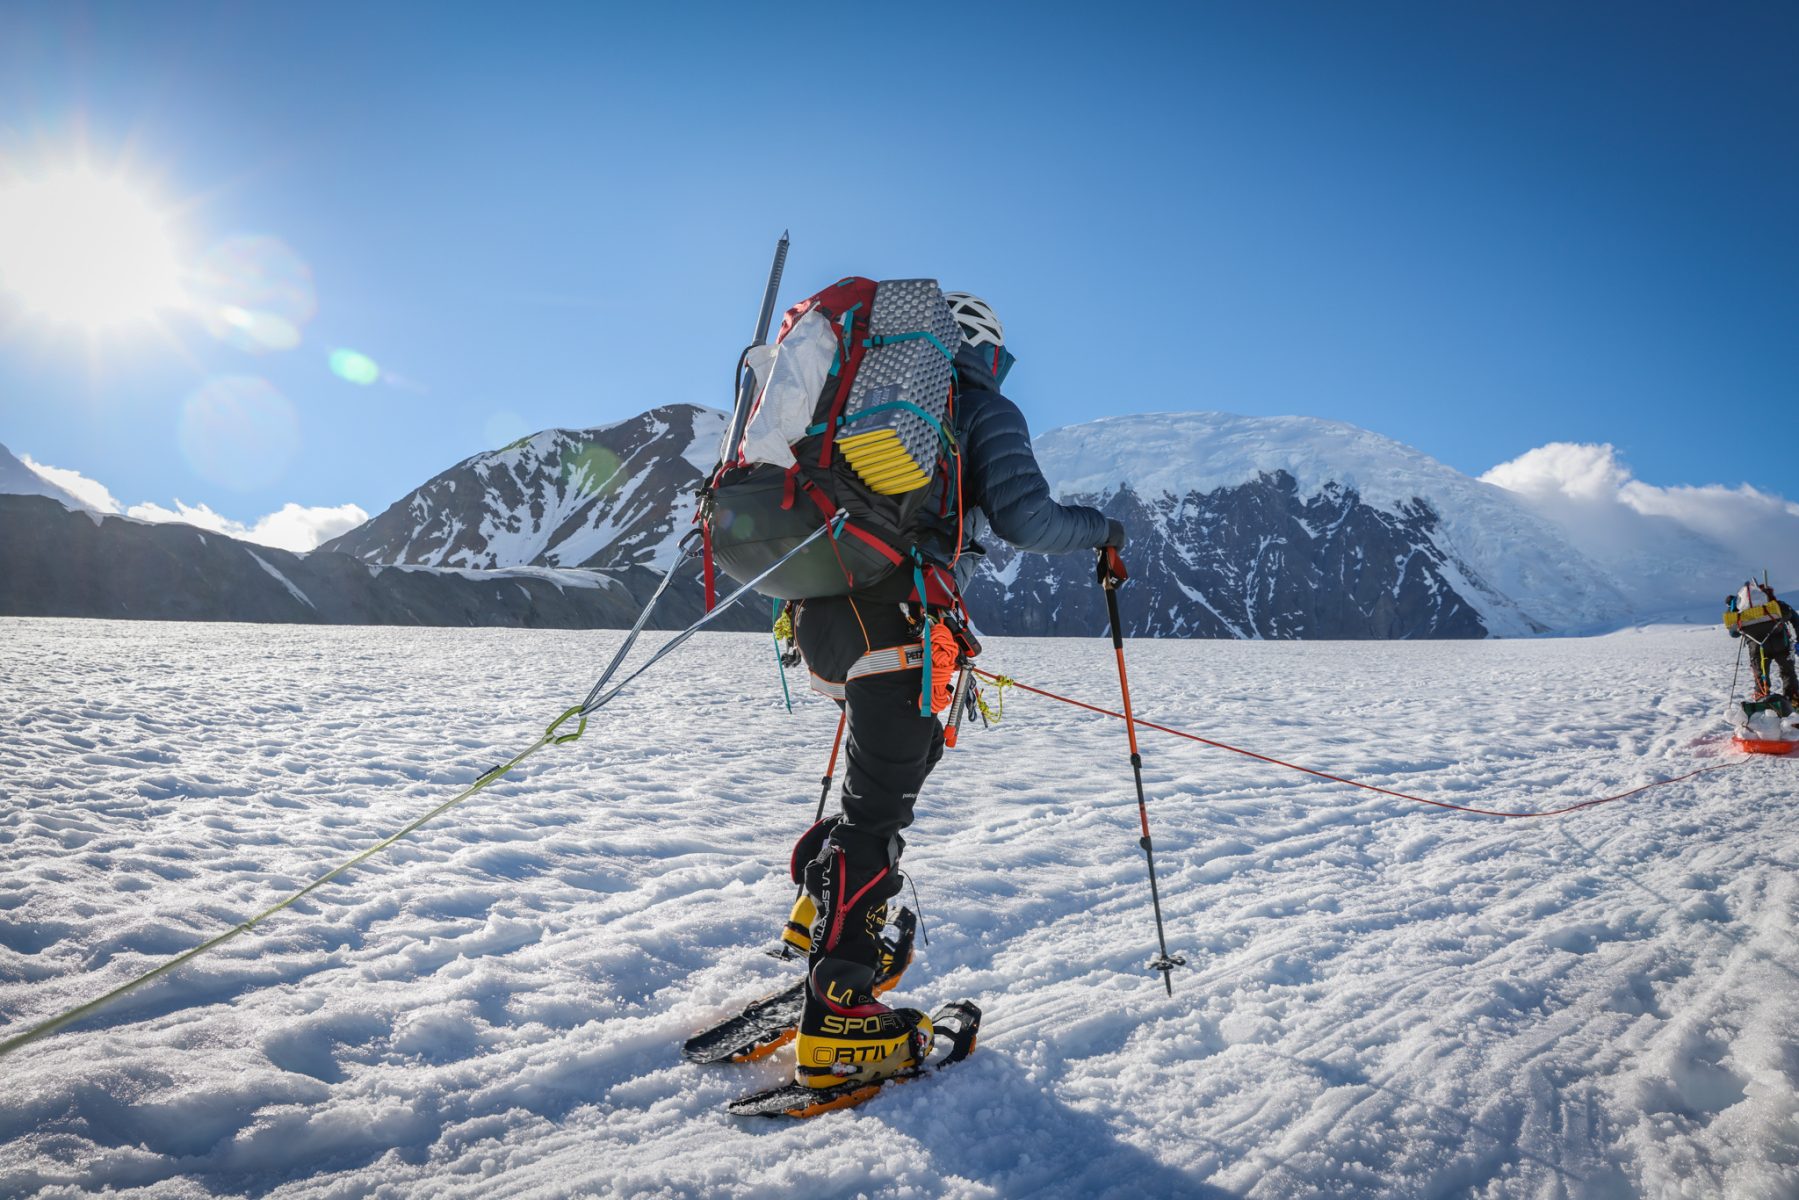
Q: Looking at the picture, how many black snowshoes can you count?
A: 2